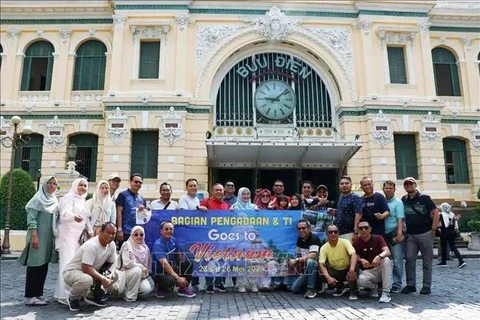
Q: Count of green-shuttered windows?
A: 10